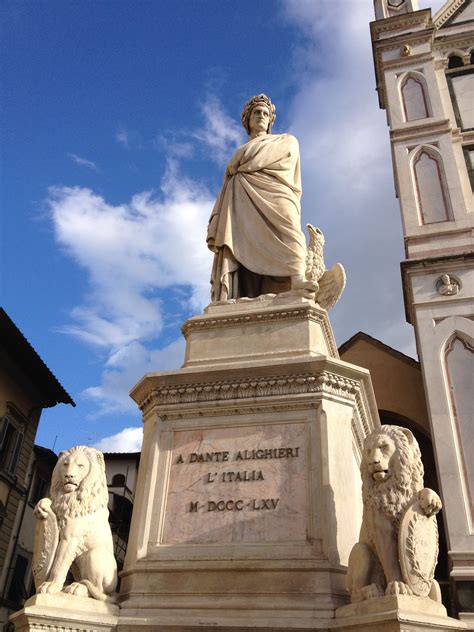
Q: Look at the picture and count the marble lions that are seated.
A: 2